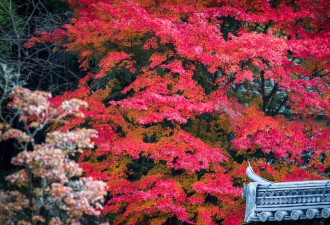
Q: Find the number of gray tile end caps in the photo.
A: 5